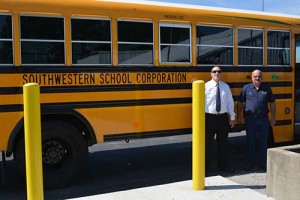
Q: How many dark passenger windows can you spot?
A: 8